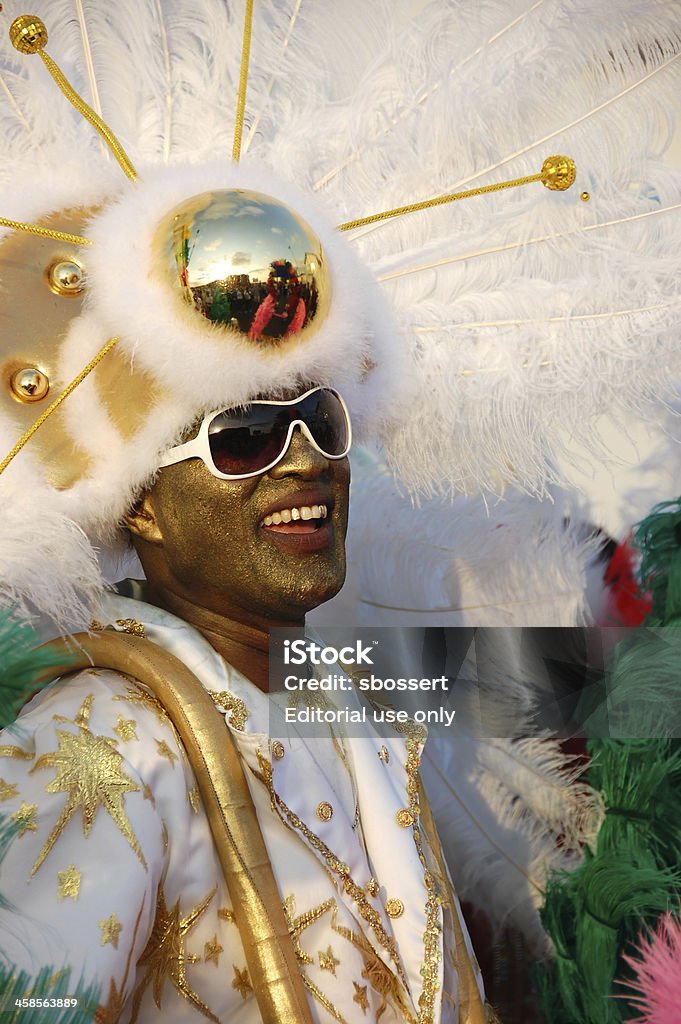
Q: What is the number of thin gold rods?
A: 5